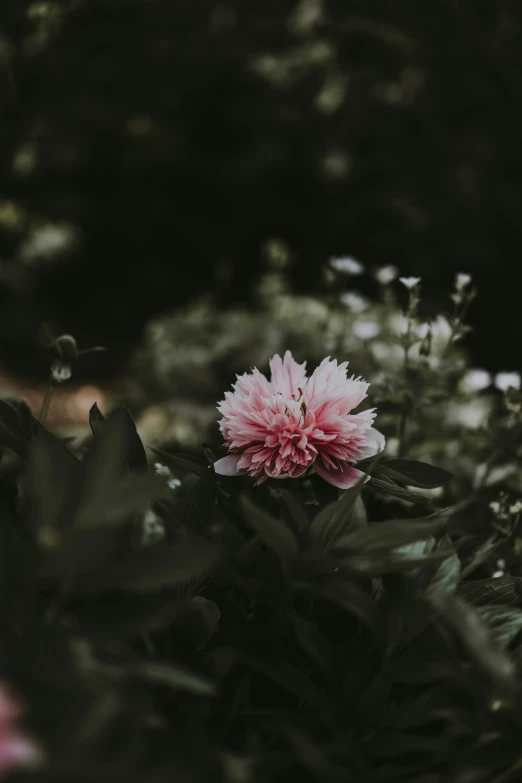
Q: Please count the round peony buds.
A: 1